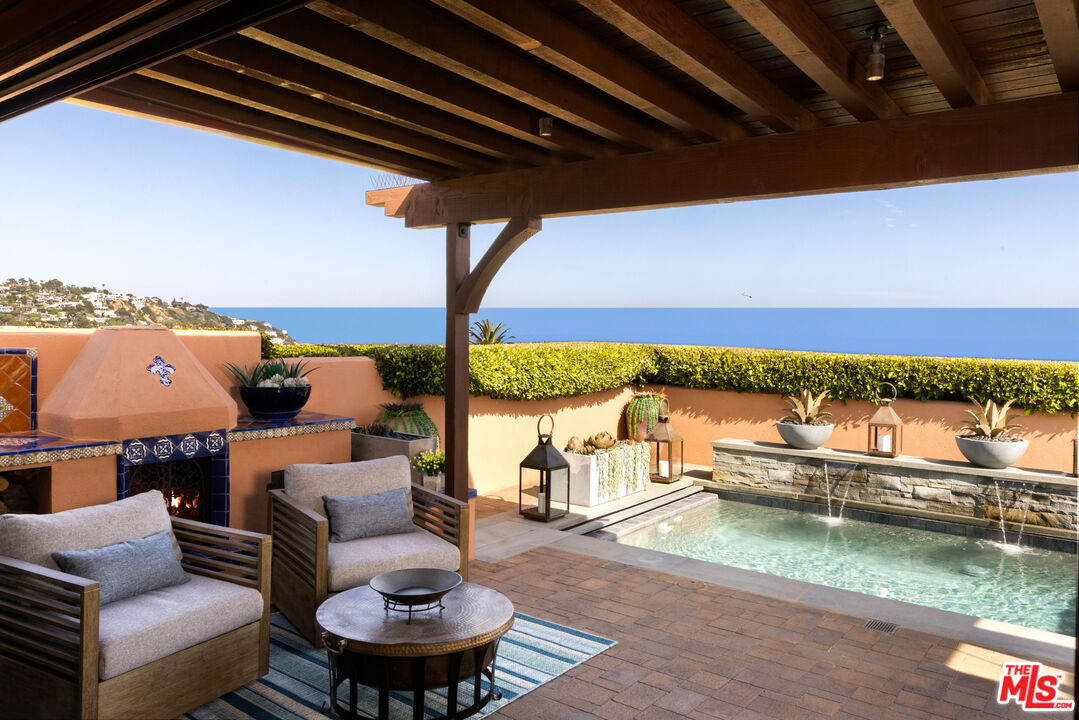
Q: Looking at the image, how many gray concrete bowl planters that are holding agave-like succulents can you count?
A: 2